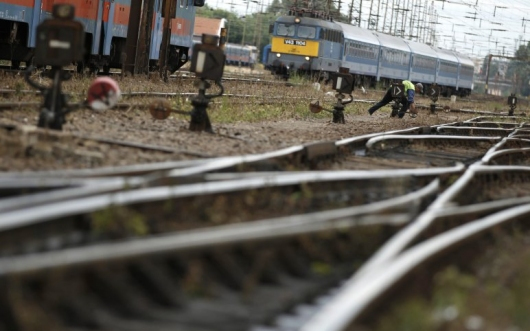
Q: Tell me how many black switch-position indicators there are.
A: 6